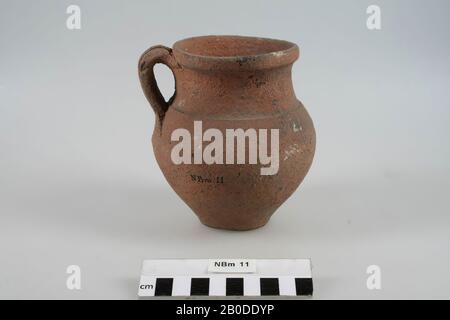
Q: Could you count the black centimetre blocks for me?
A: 5